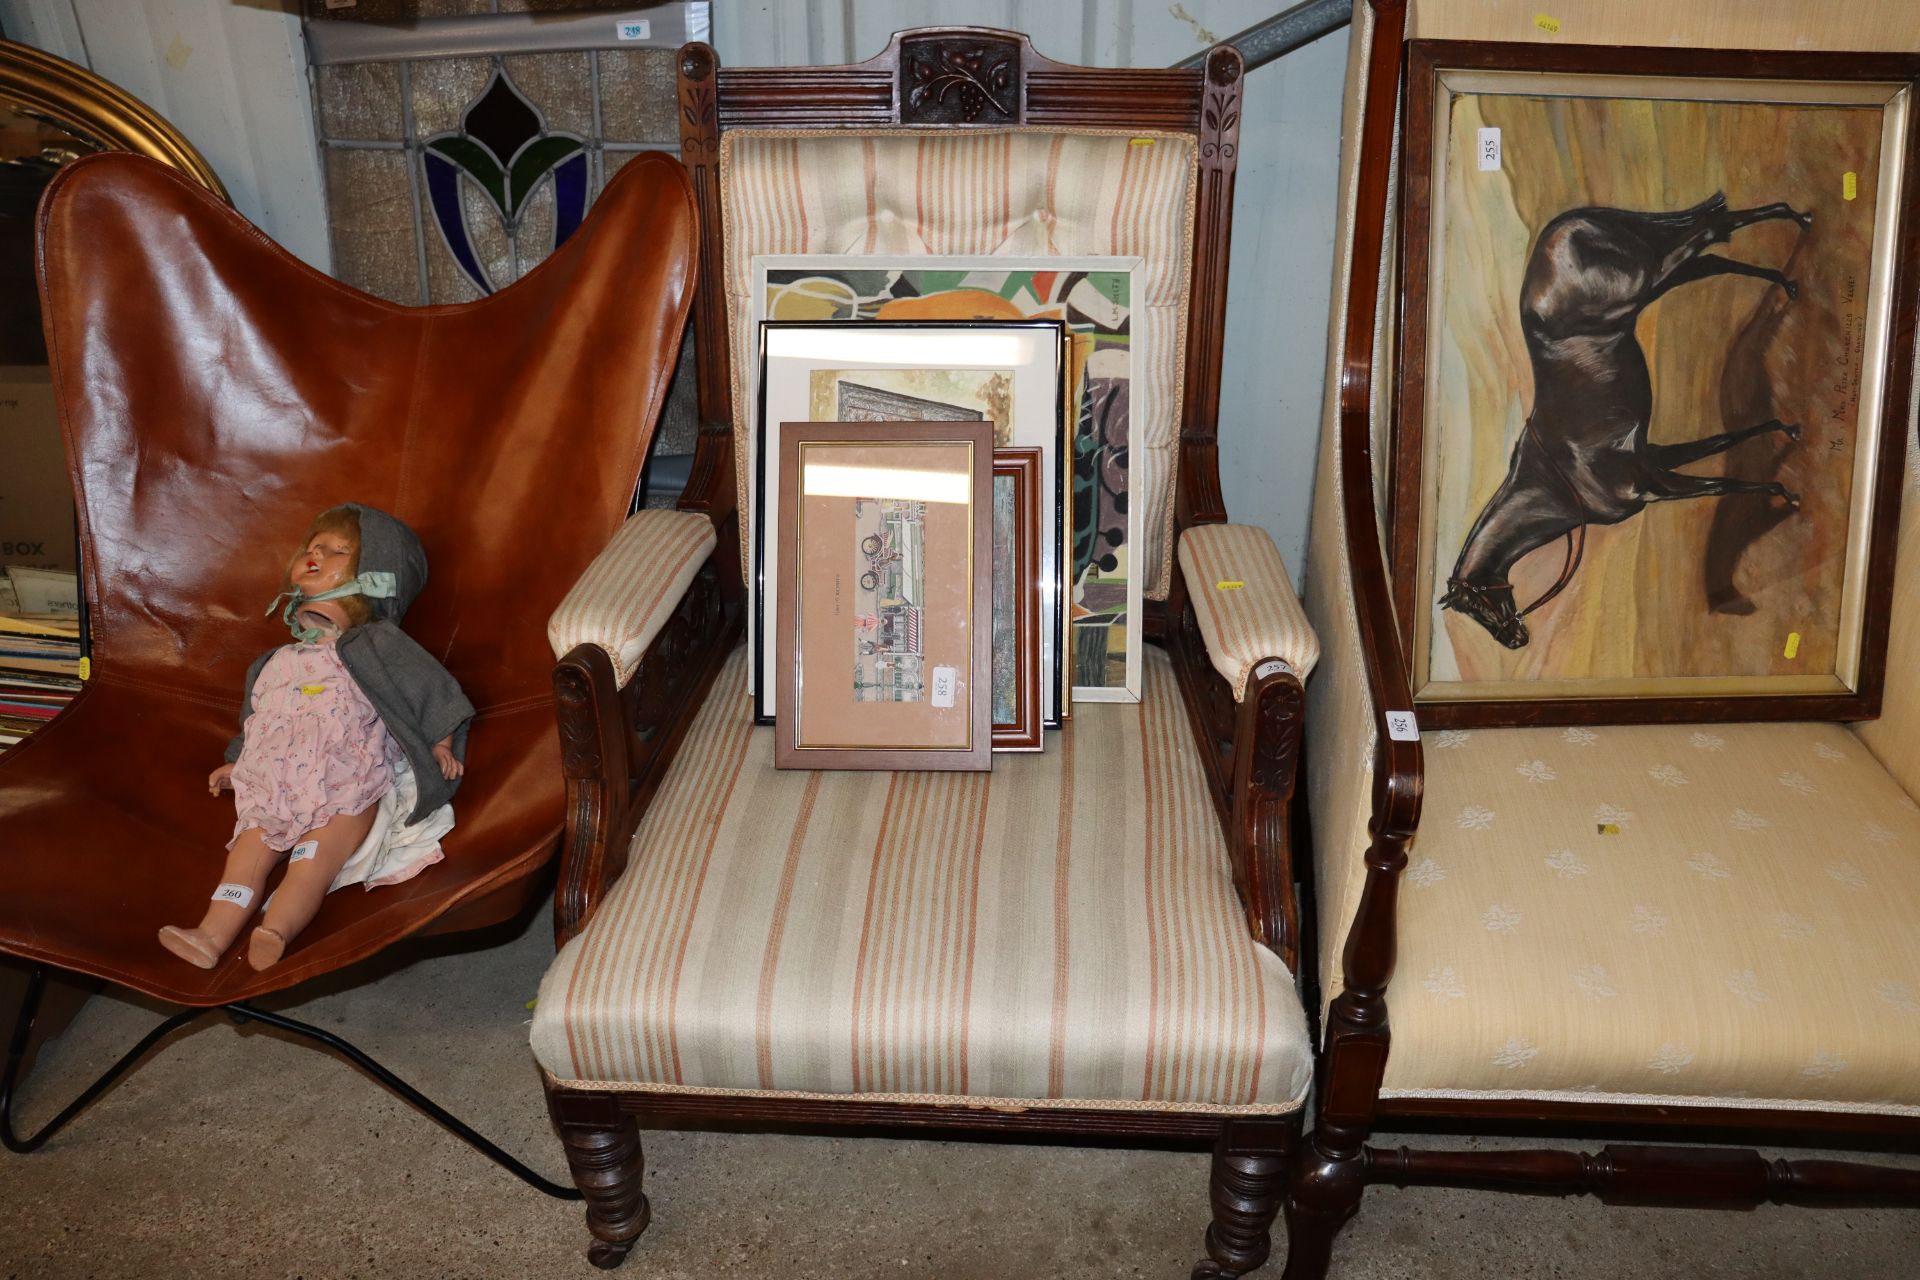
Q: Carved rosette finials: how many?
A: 2